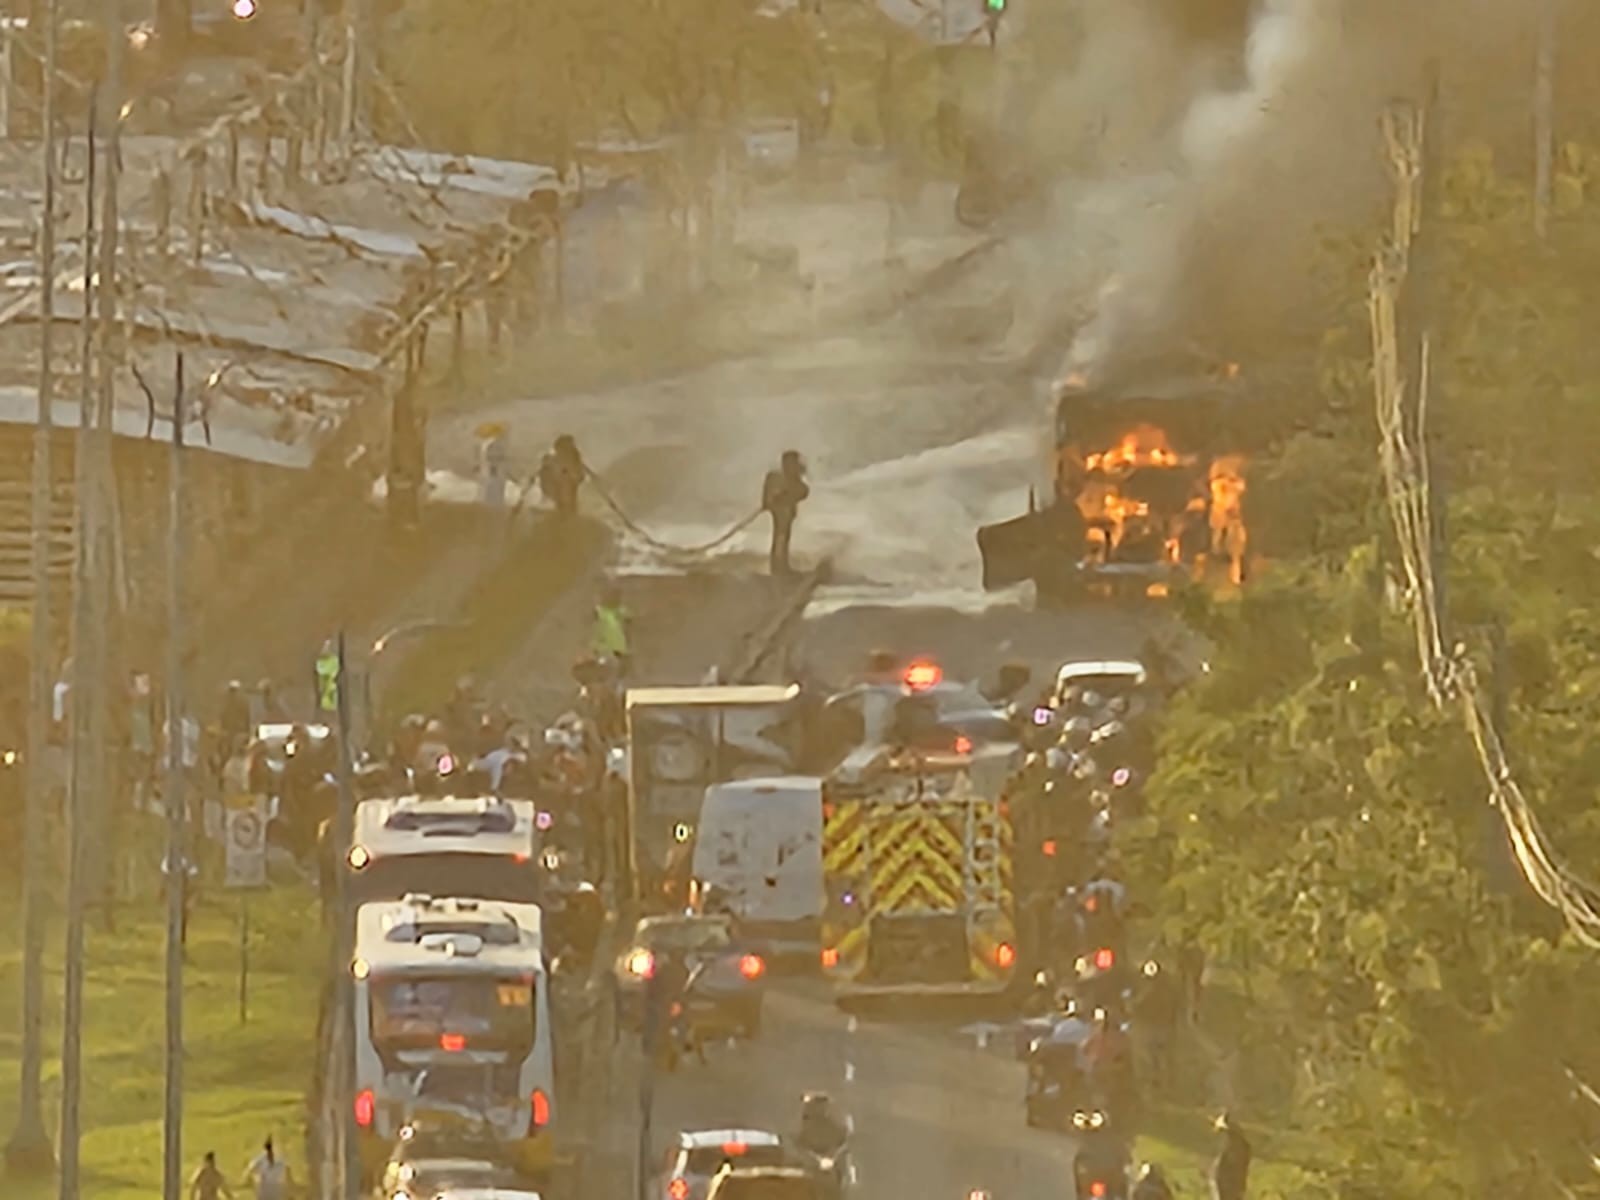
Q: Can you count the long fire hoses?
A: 1